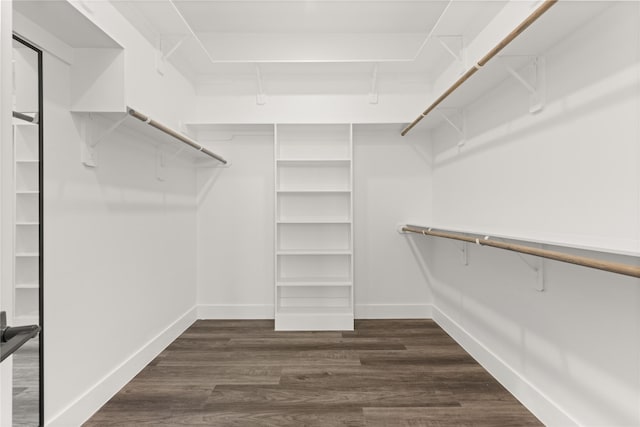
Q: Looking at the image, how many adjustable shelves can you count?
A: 5